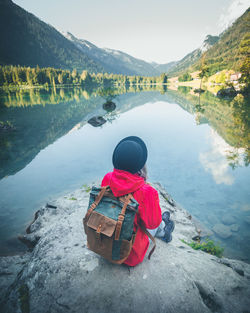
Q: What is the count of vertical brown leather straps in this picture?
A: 2